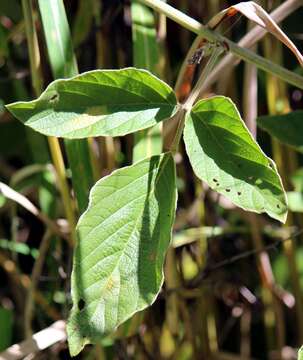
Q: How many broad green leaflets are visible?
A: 3